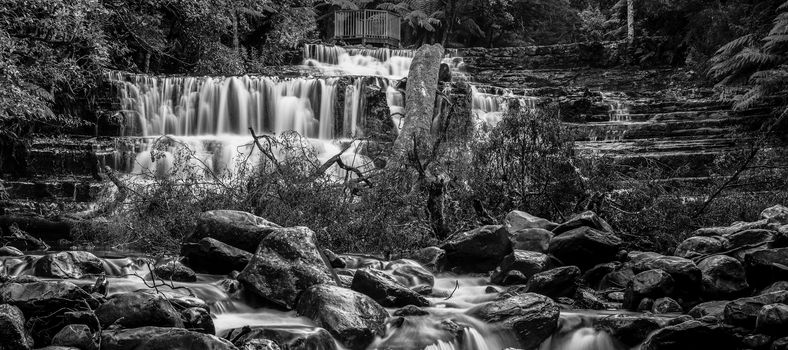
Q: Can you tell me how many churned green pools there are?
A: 0